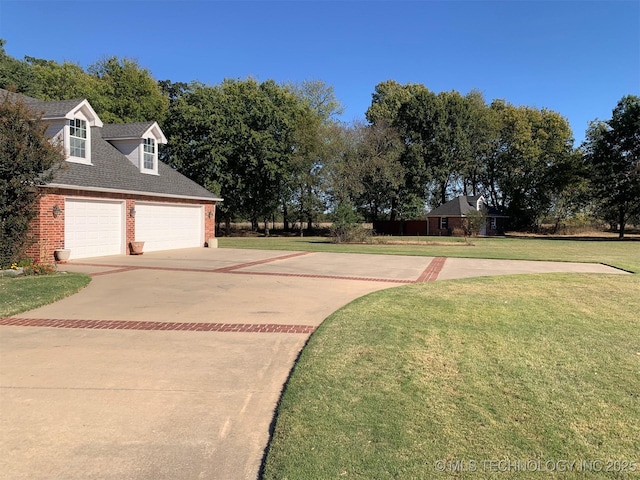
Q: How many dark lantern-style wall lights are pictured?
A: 3